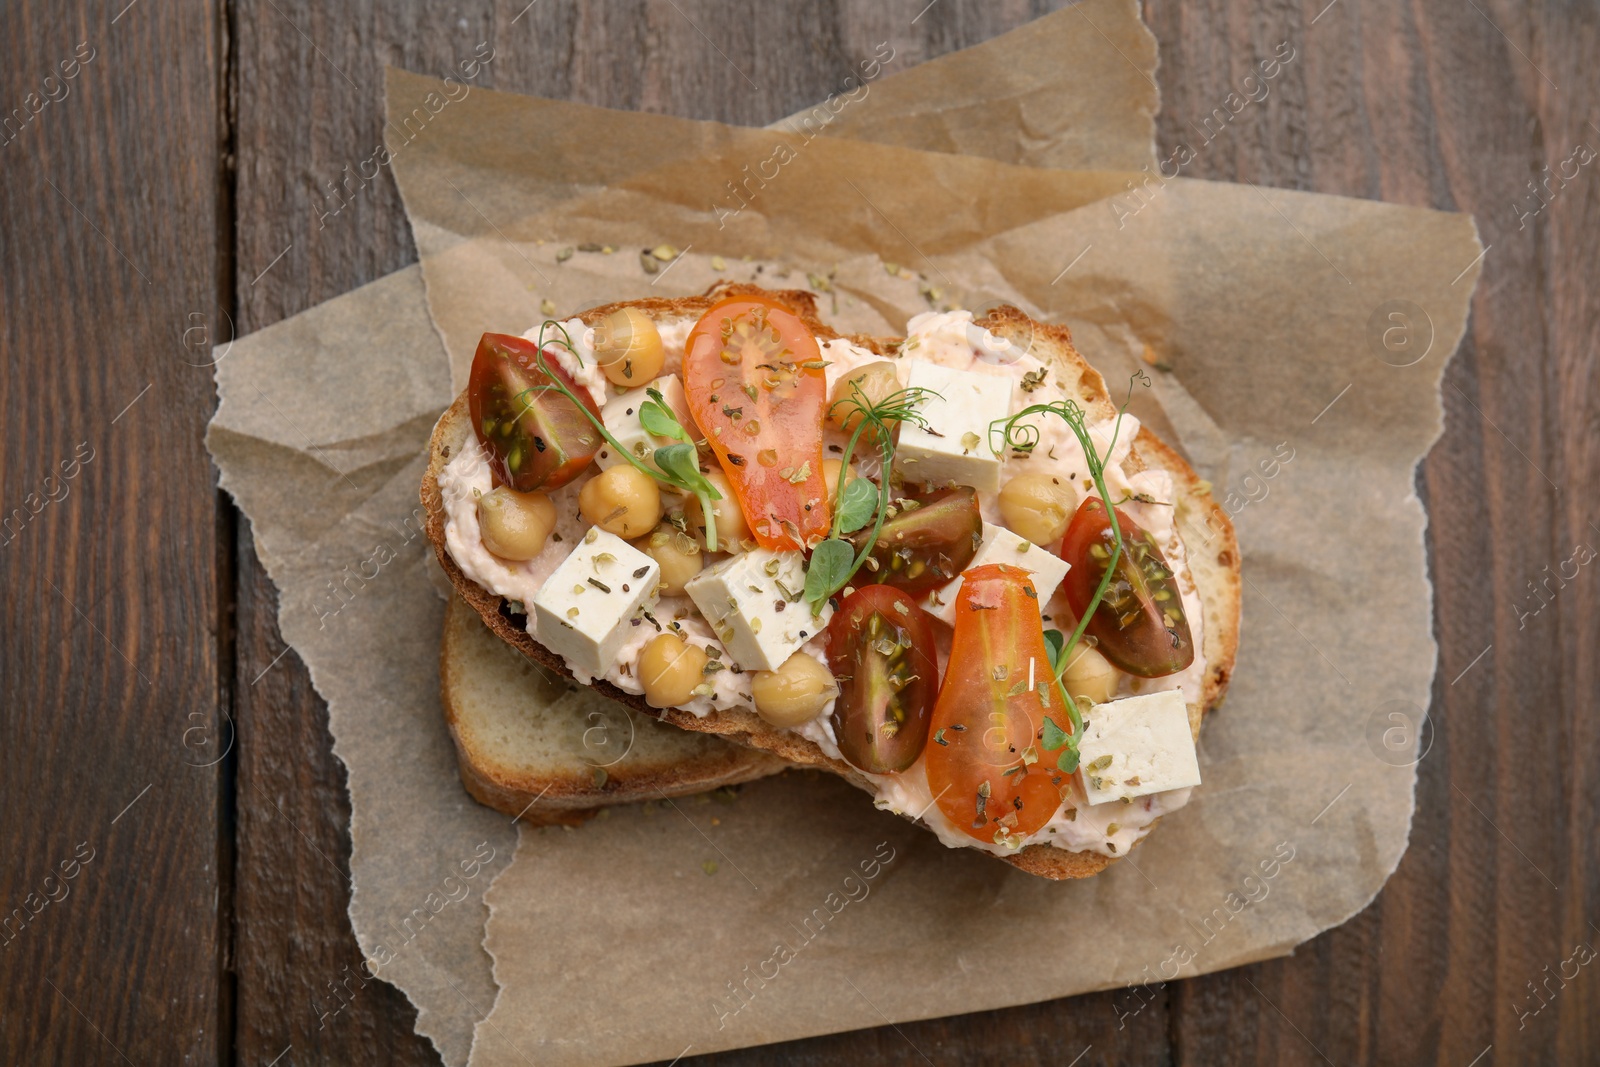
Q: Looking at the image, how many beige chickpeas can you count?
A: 11